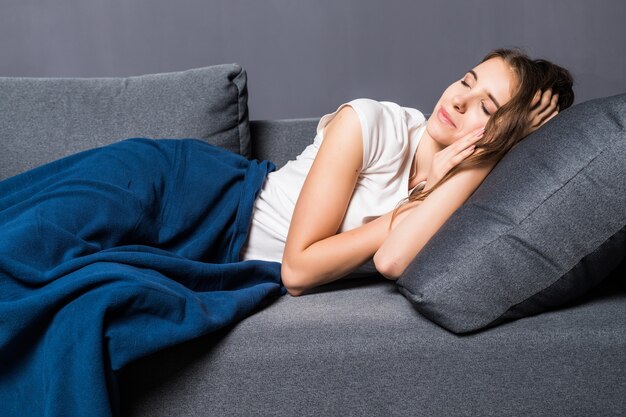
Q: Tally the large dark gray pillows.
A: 2